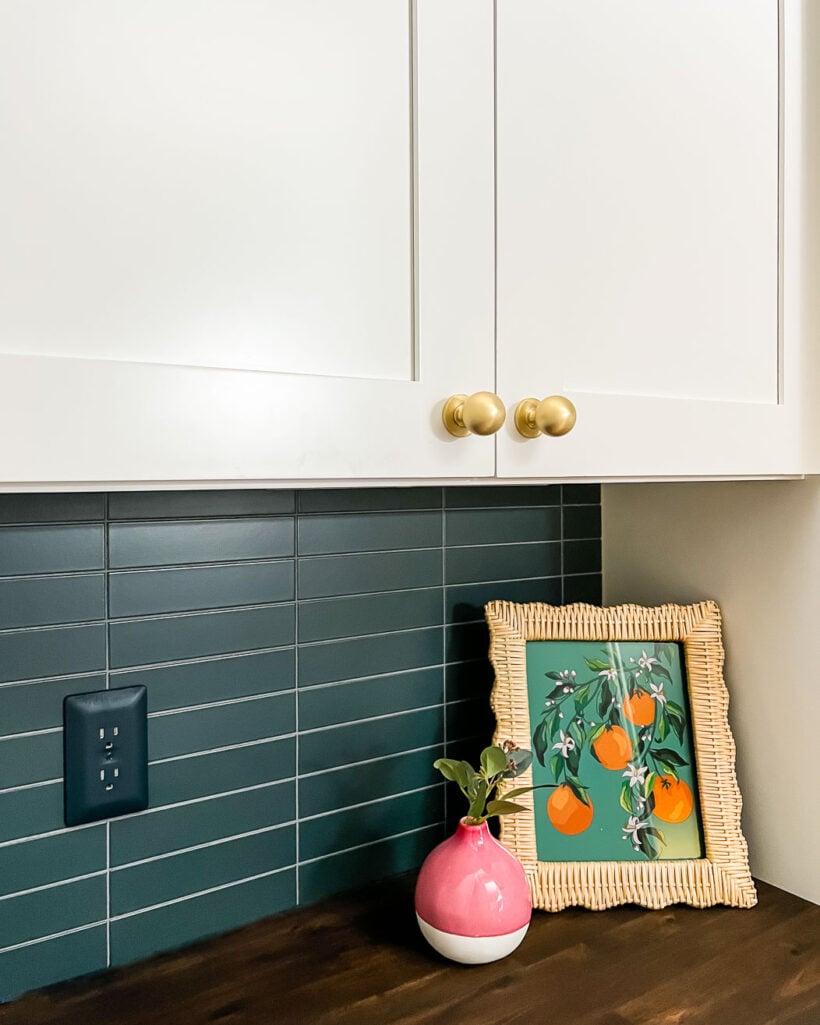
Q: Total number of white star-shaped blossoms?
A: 6